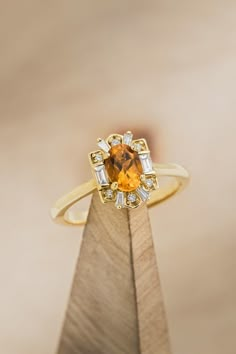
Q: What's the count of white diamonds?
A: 12